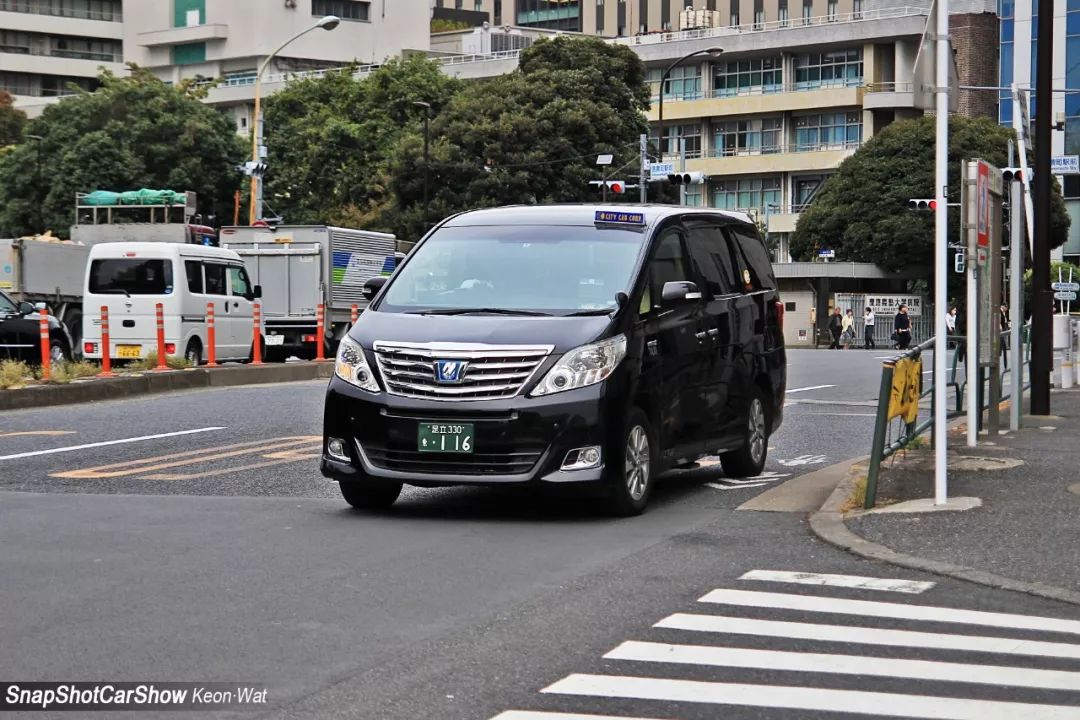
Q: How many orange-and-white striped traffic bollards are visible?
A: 7